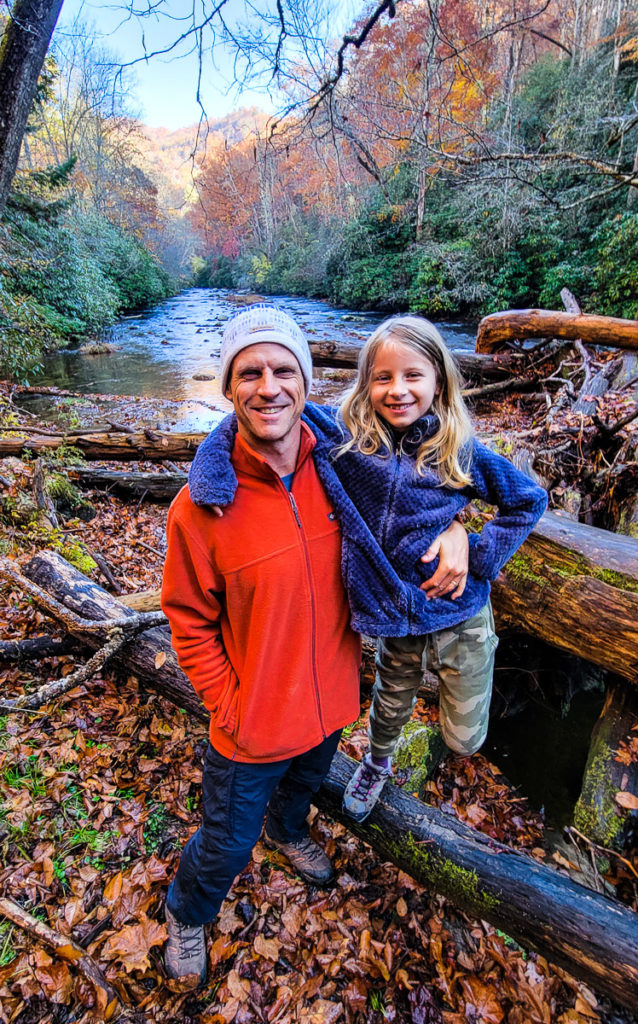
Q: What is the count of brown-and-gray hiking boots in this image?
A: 2